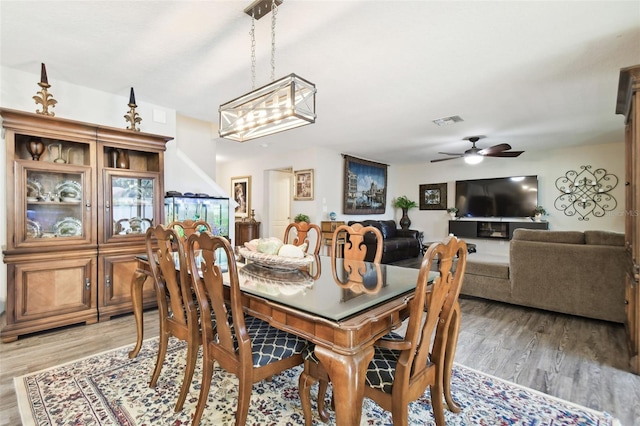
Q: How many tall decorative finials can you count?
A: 2